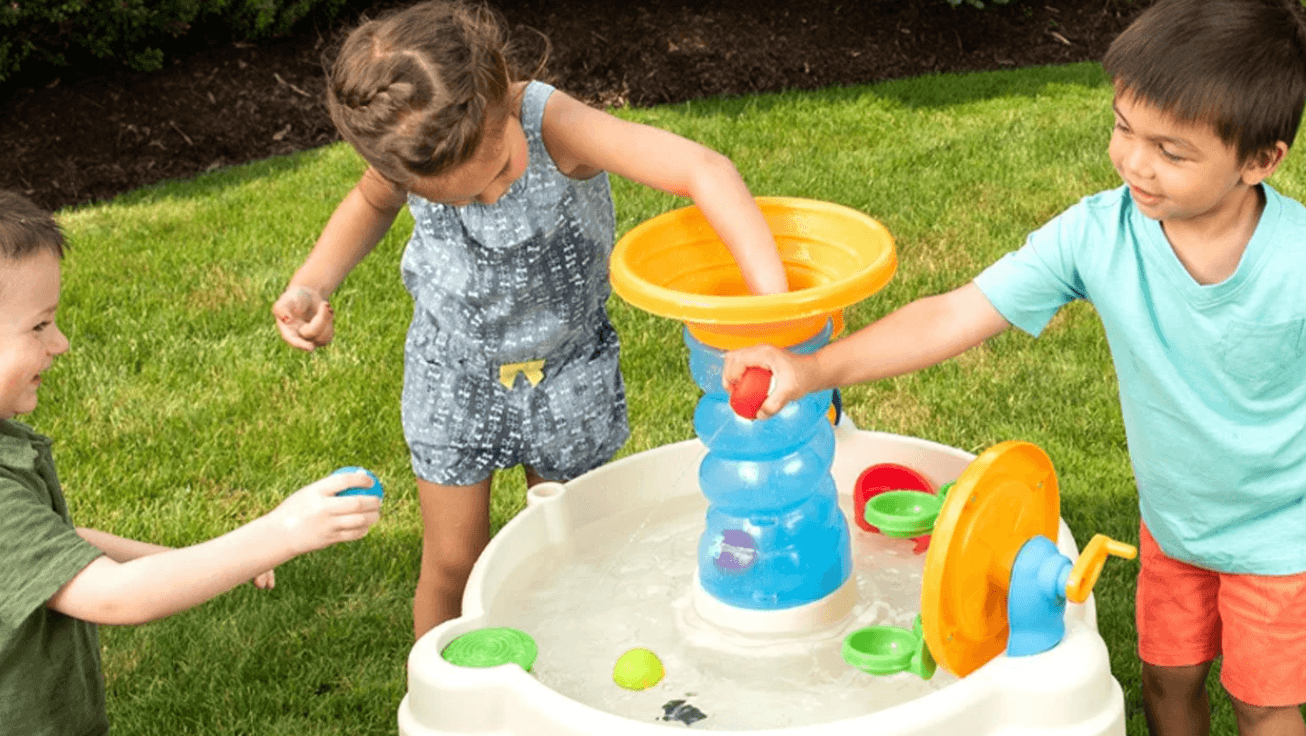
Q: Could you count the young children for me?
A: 3